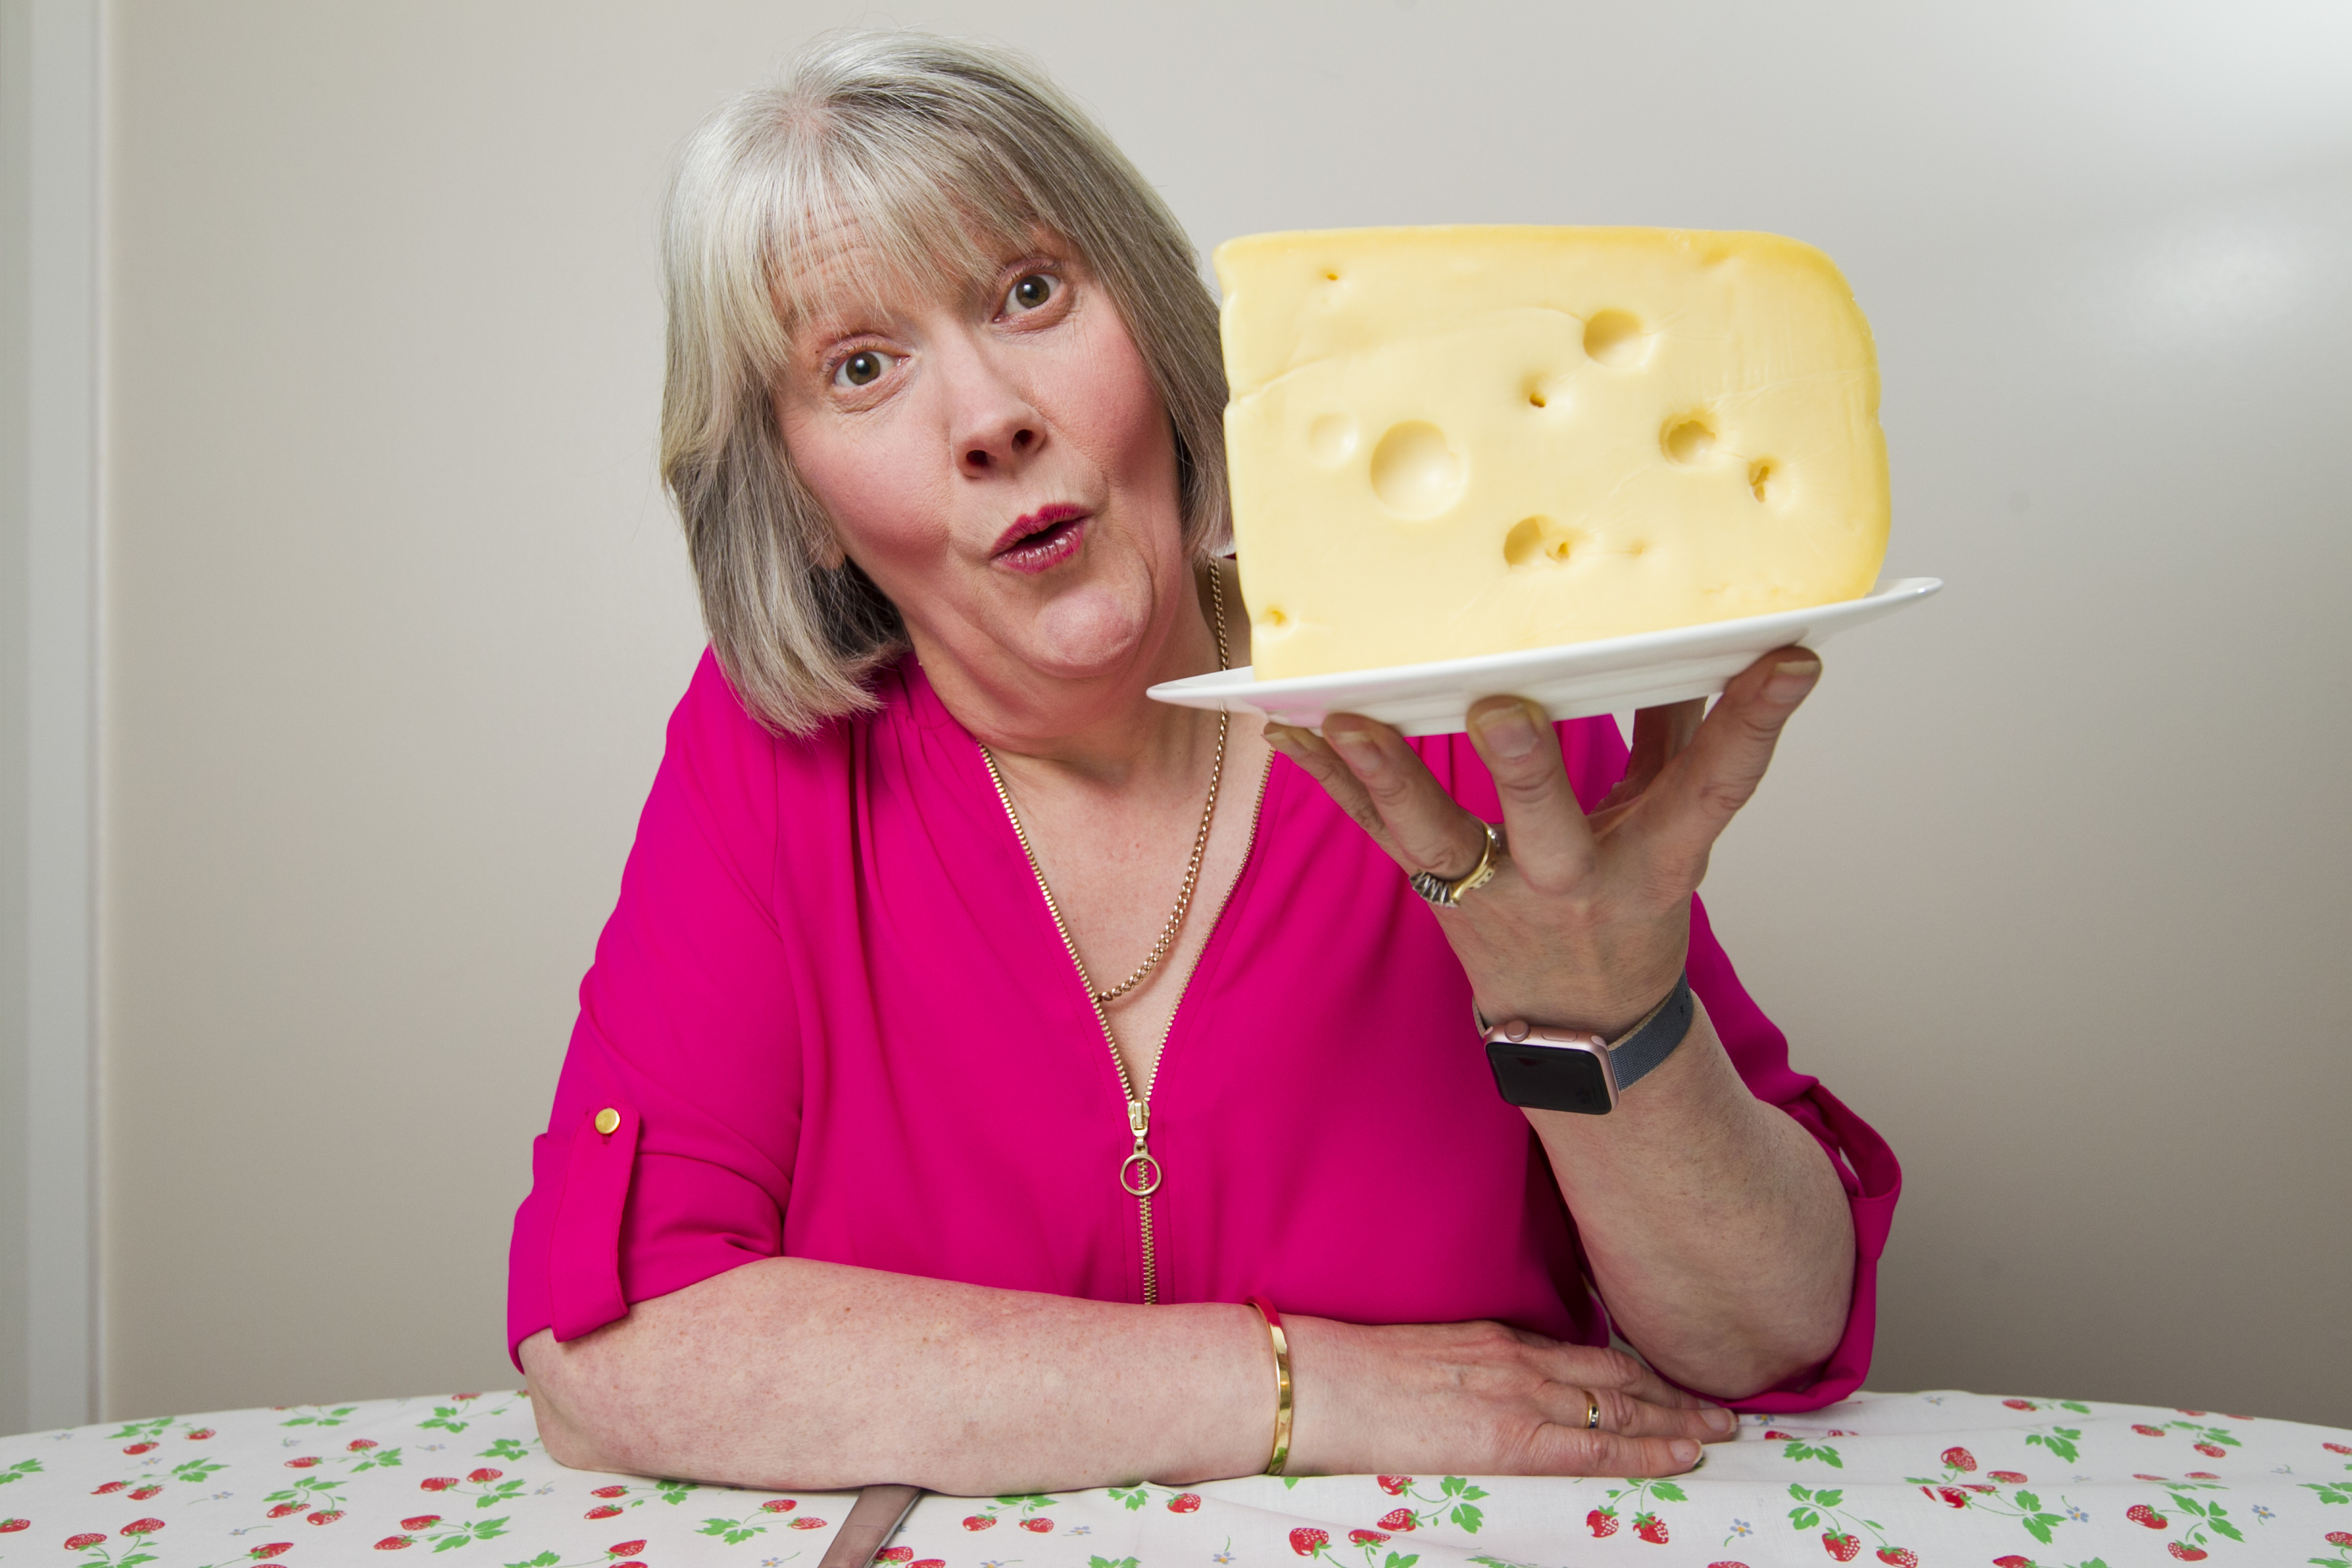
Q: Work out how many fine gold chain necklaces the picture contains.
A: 1